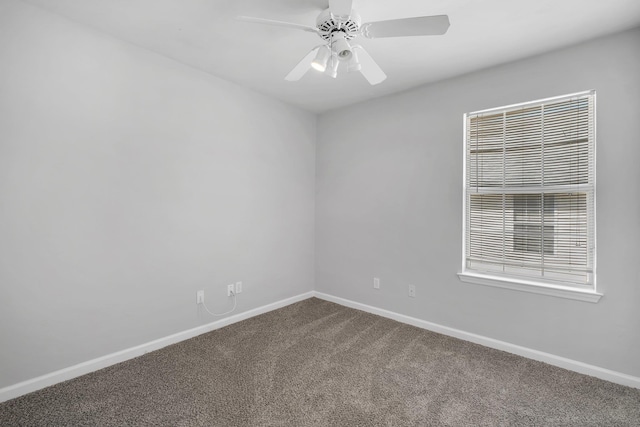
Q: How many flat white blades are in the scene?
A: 5